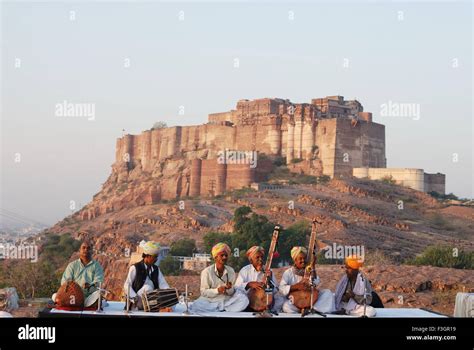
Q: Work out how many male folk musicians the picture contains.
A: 6